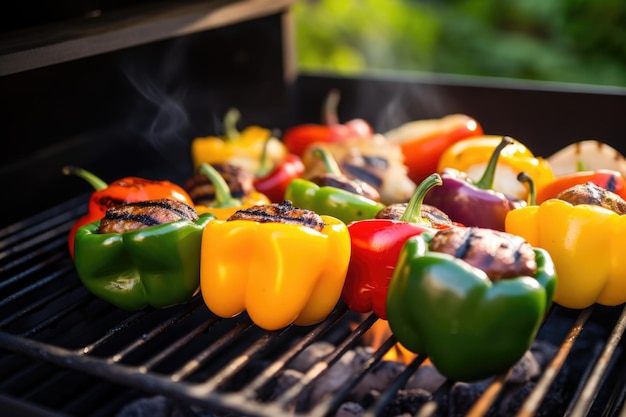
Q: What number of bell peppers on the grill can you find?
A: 15